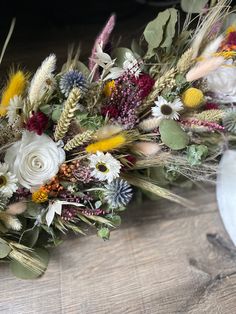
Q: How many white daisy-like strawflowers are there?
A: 4